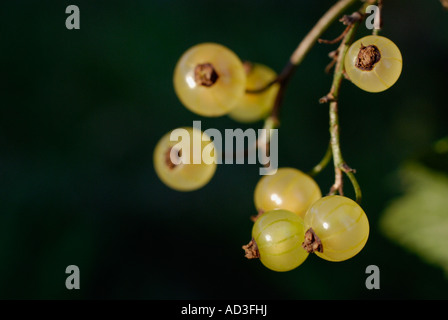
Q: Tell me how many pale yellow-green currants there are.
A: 7